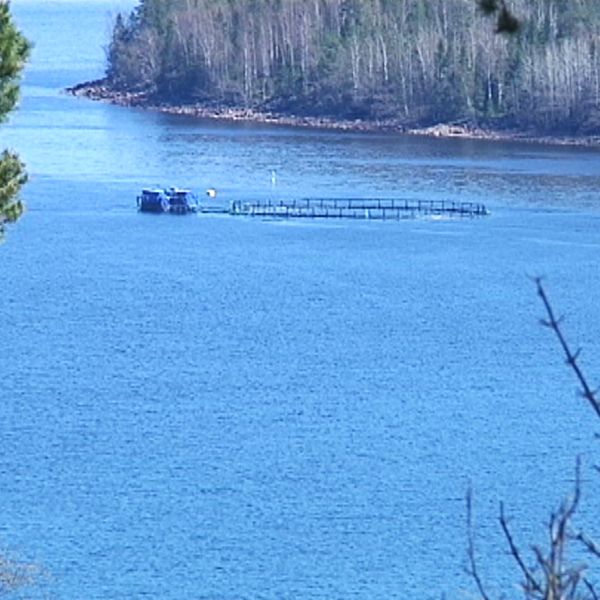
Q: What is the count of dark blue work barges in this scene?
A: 2